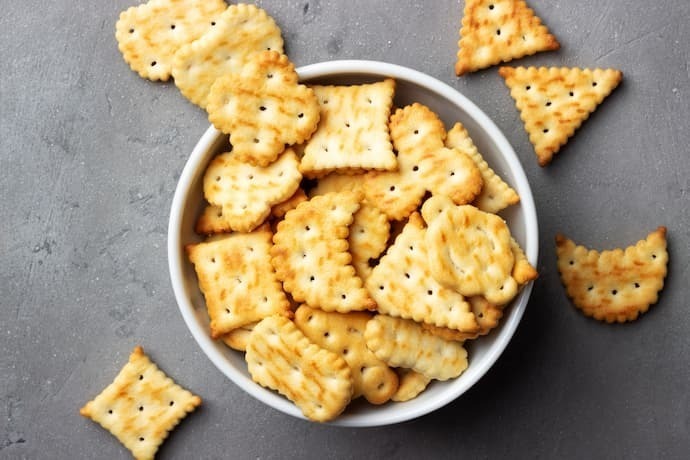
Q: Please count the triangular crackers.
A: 3